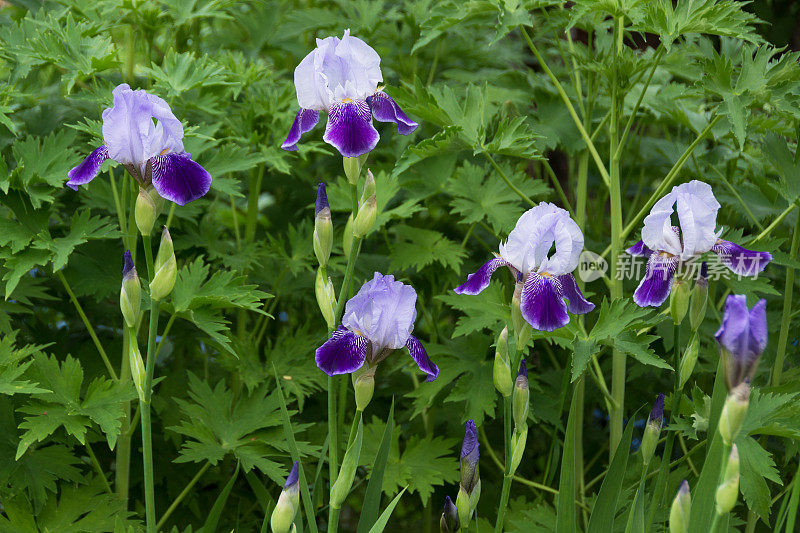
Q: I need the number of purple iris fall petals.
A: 13